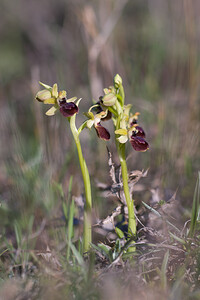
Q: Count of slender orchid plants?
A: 2